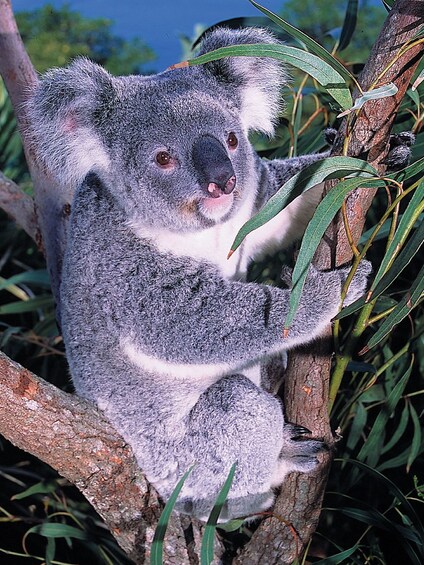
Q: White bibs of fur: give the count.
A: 1